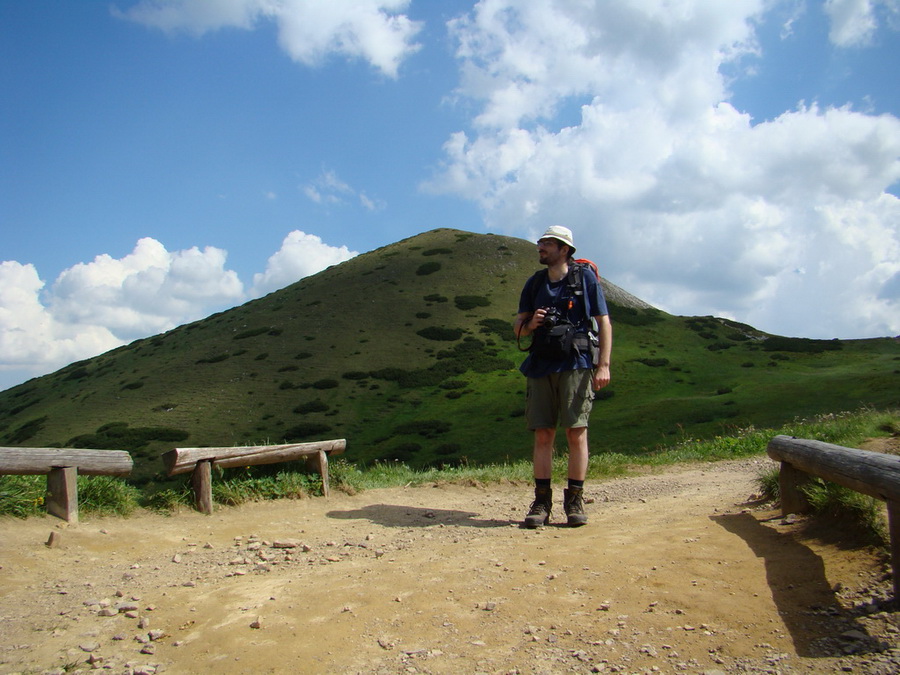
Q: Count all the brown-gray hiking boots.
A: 2